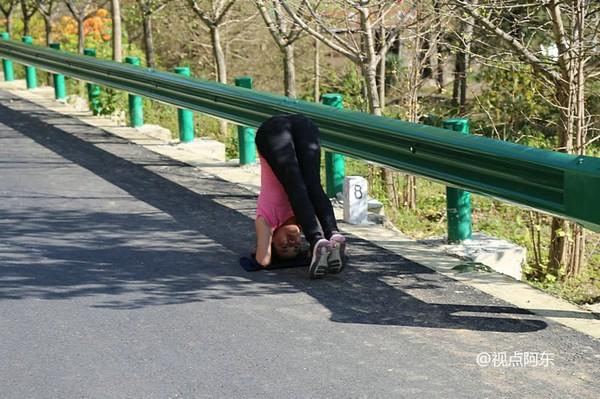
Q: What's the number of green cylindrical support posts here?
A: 9